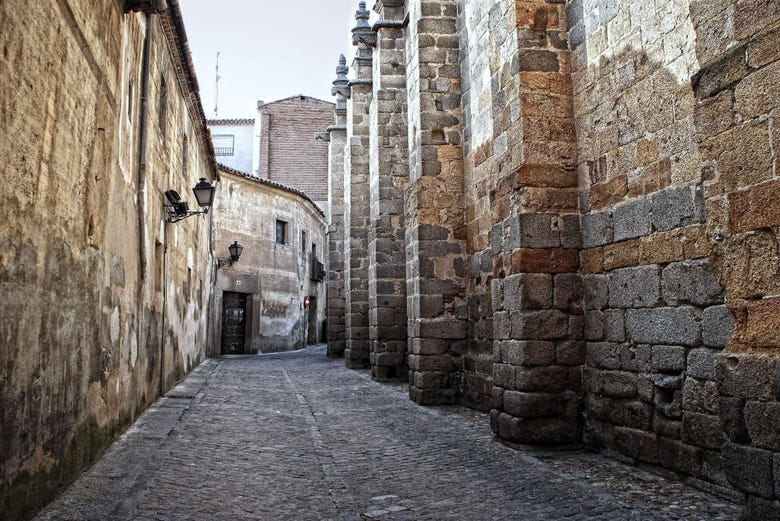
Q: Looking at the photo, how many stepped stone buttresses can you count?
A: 5